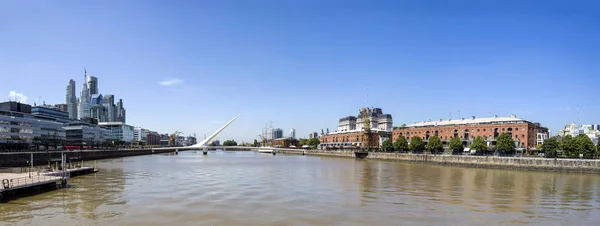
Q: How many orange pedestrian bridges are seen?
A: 0